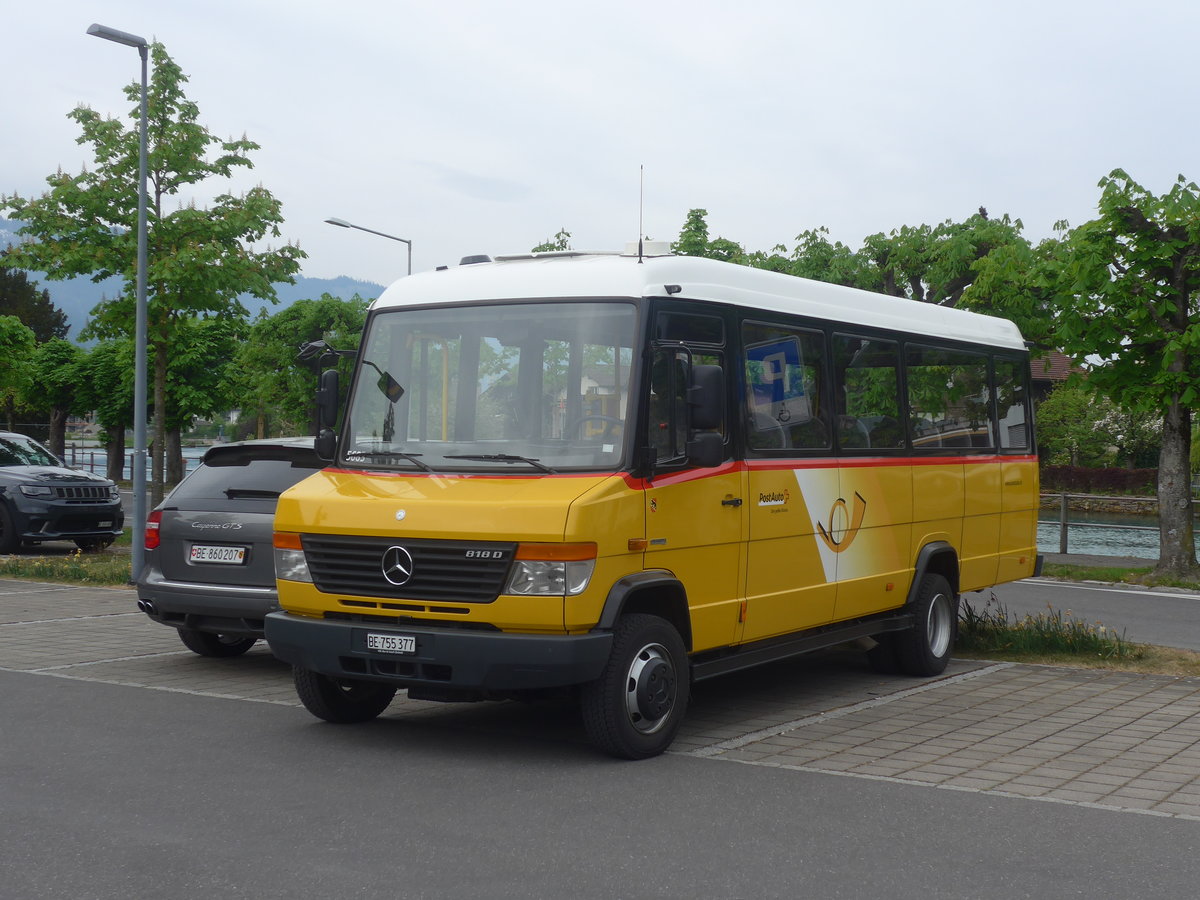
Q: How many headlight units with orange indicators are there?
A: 2